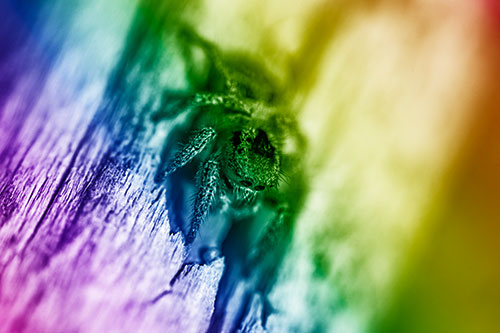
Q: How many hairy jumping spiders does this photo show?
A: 1